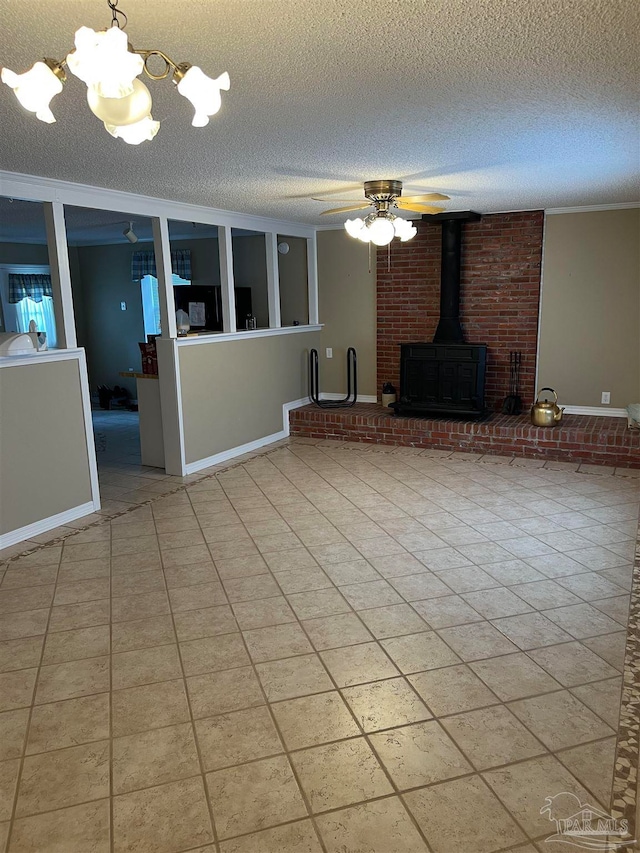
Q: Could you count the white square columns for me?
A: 5